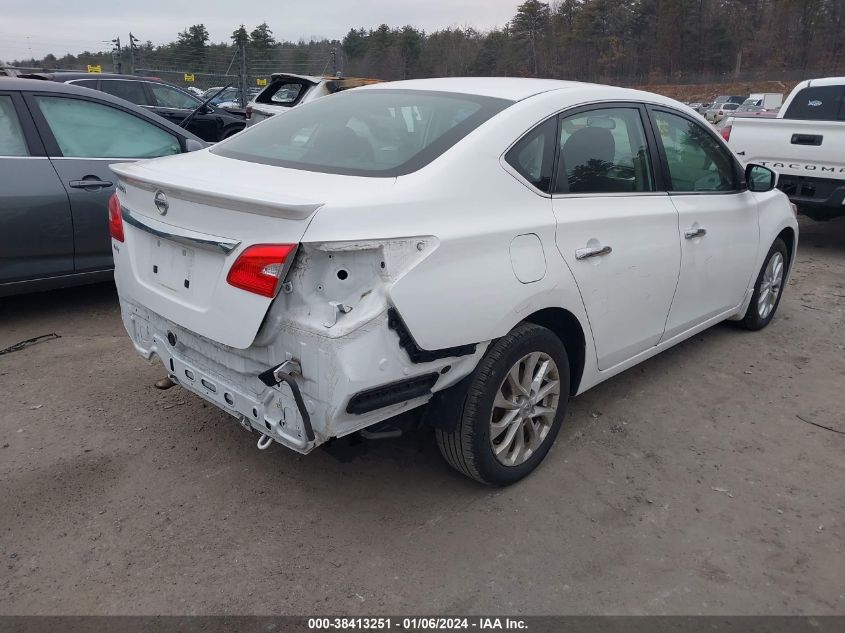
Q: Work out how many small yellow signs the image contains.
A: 3